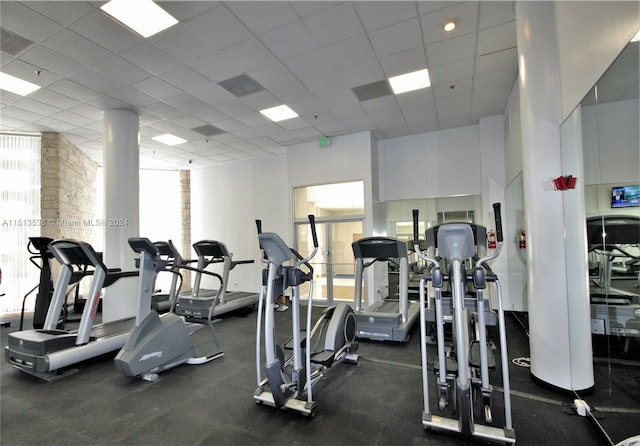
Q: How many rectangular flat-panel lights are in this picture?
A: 5